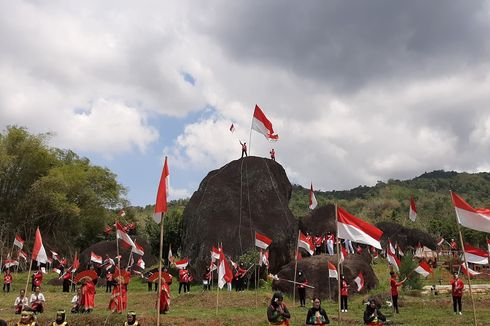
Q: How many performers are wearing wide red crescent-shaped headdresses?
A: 3